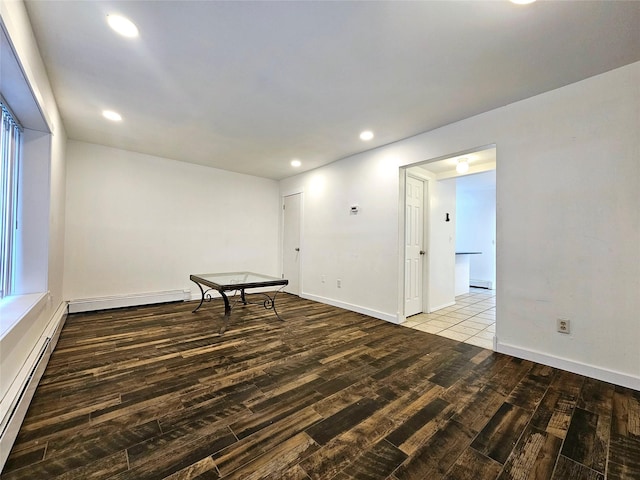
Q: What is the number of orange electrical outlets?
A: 0